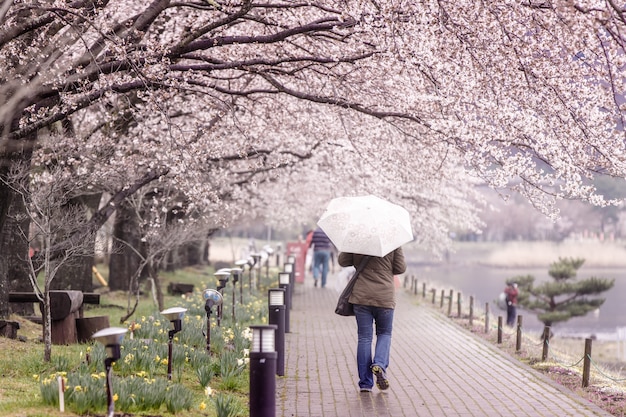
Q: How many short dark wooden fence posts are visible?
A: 14